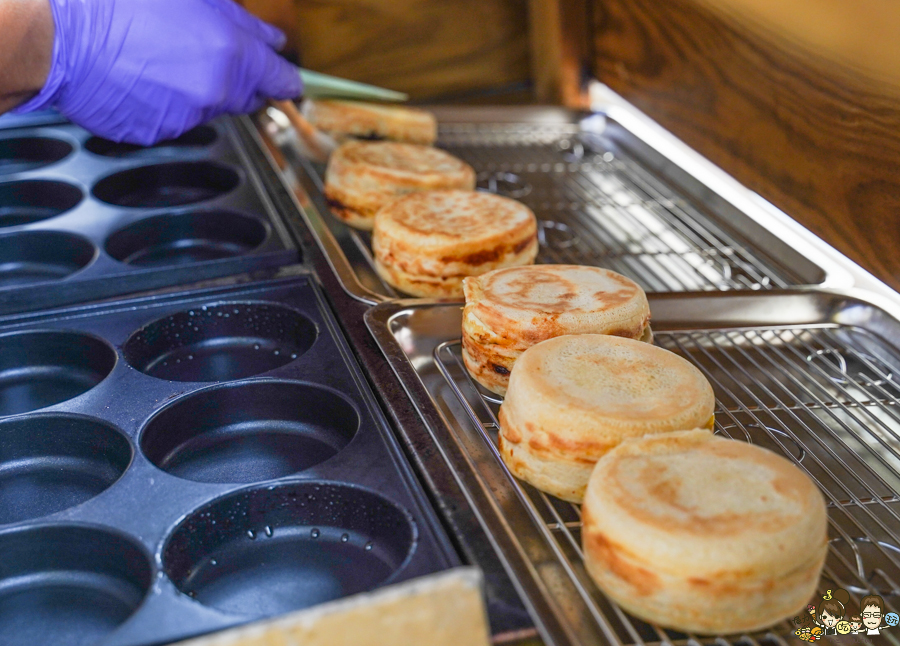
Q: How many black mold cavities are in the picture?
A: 12